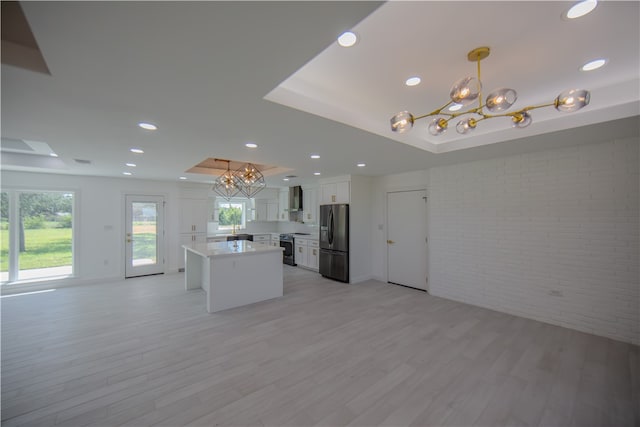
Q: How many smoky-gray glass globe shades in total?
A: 7